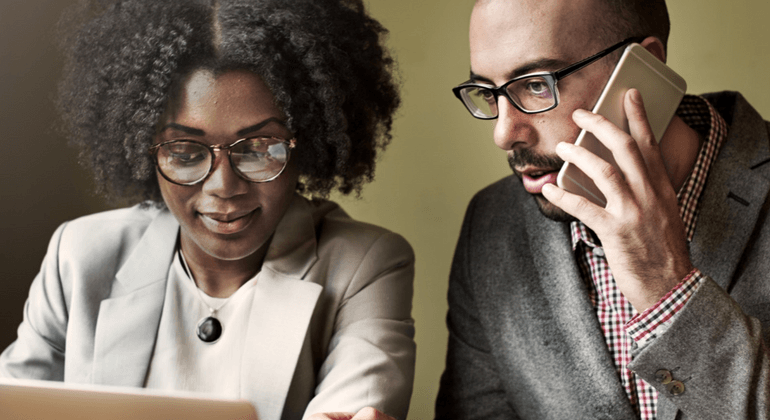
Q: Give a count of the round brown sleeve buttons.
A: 2